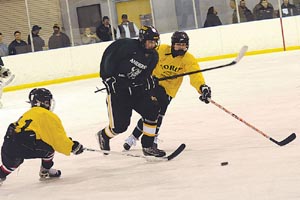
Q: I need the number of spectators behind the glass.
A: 12